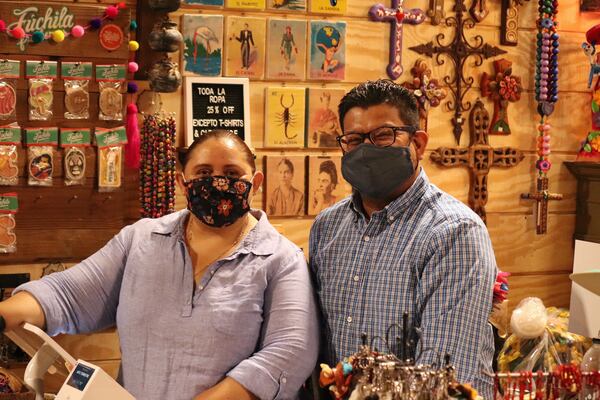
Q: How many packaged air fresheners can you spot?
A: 9